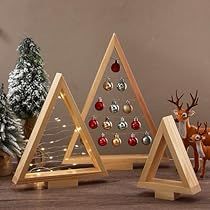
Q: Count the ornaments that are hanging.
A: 14